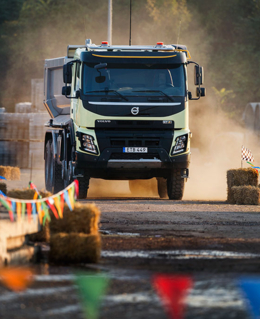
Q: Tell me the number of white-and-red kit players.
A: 0